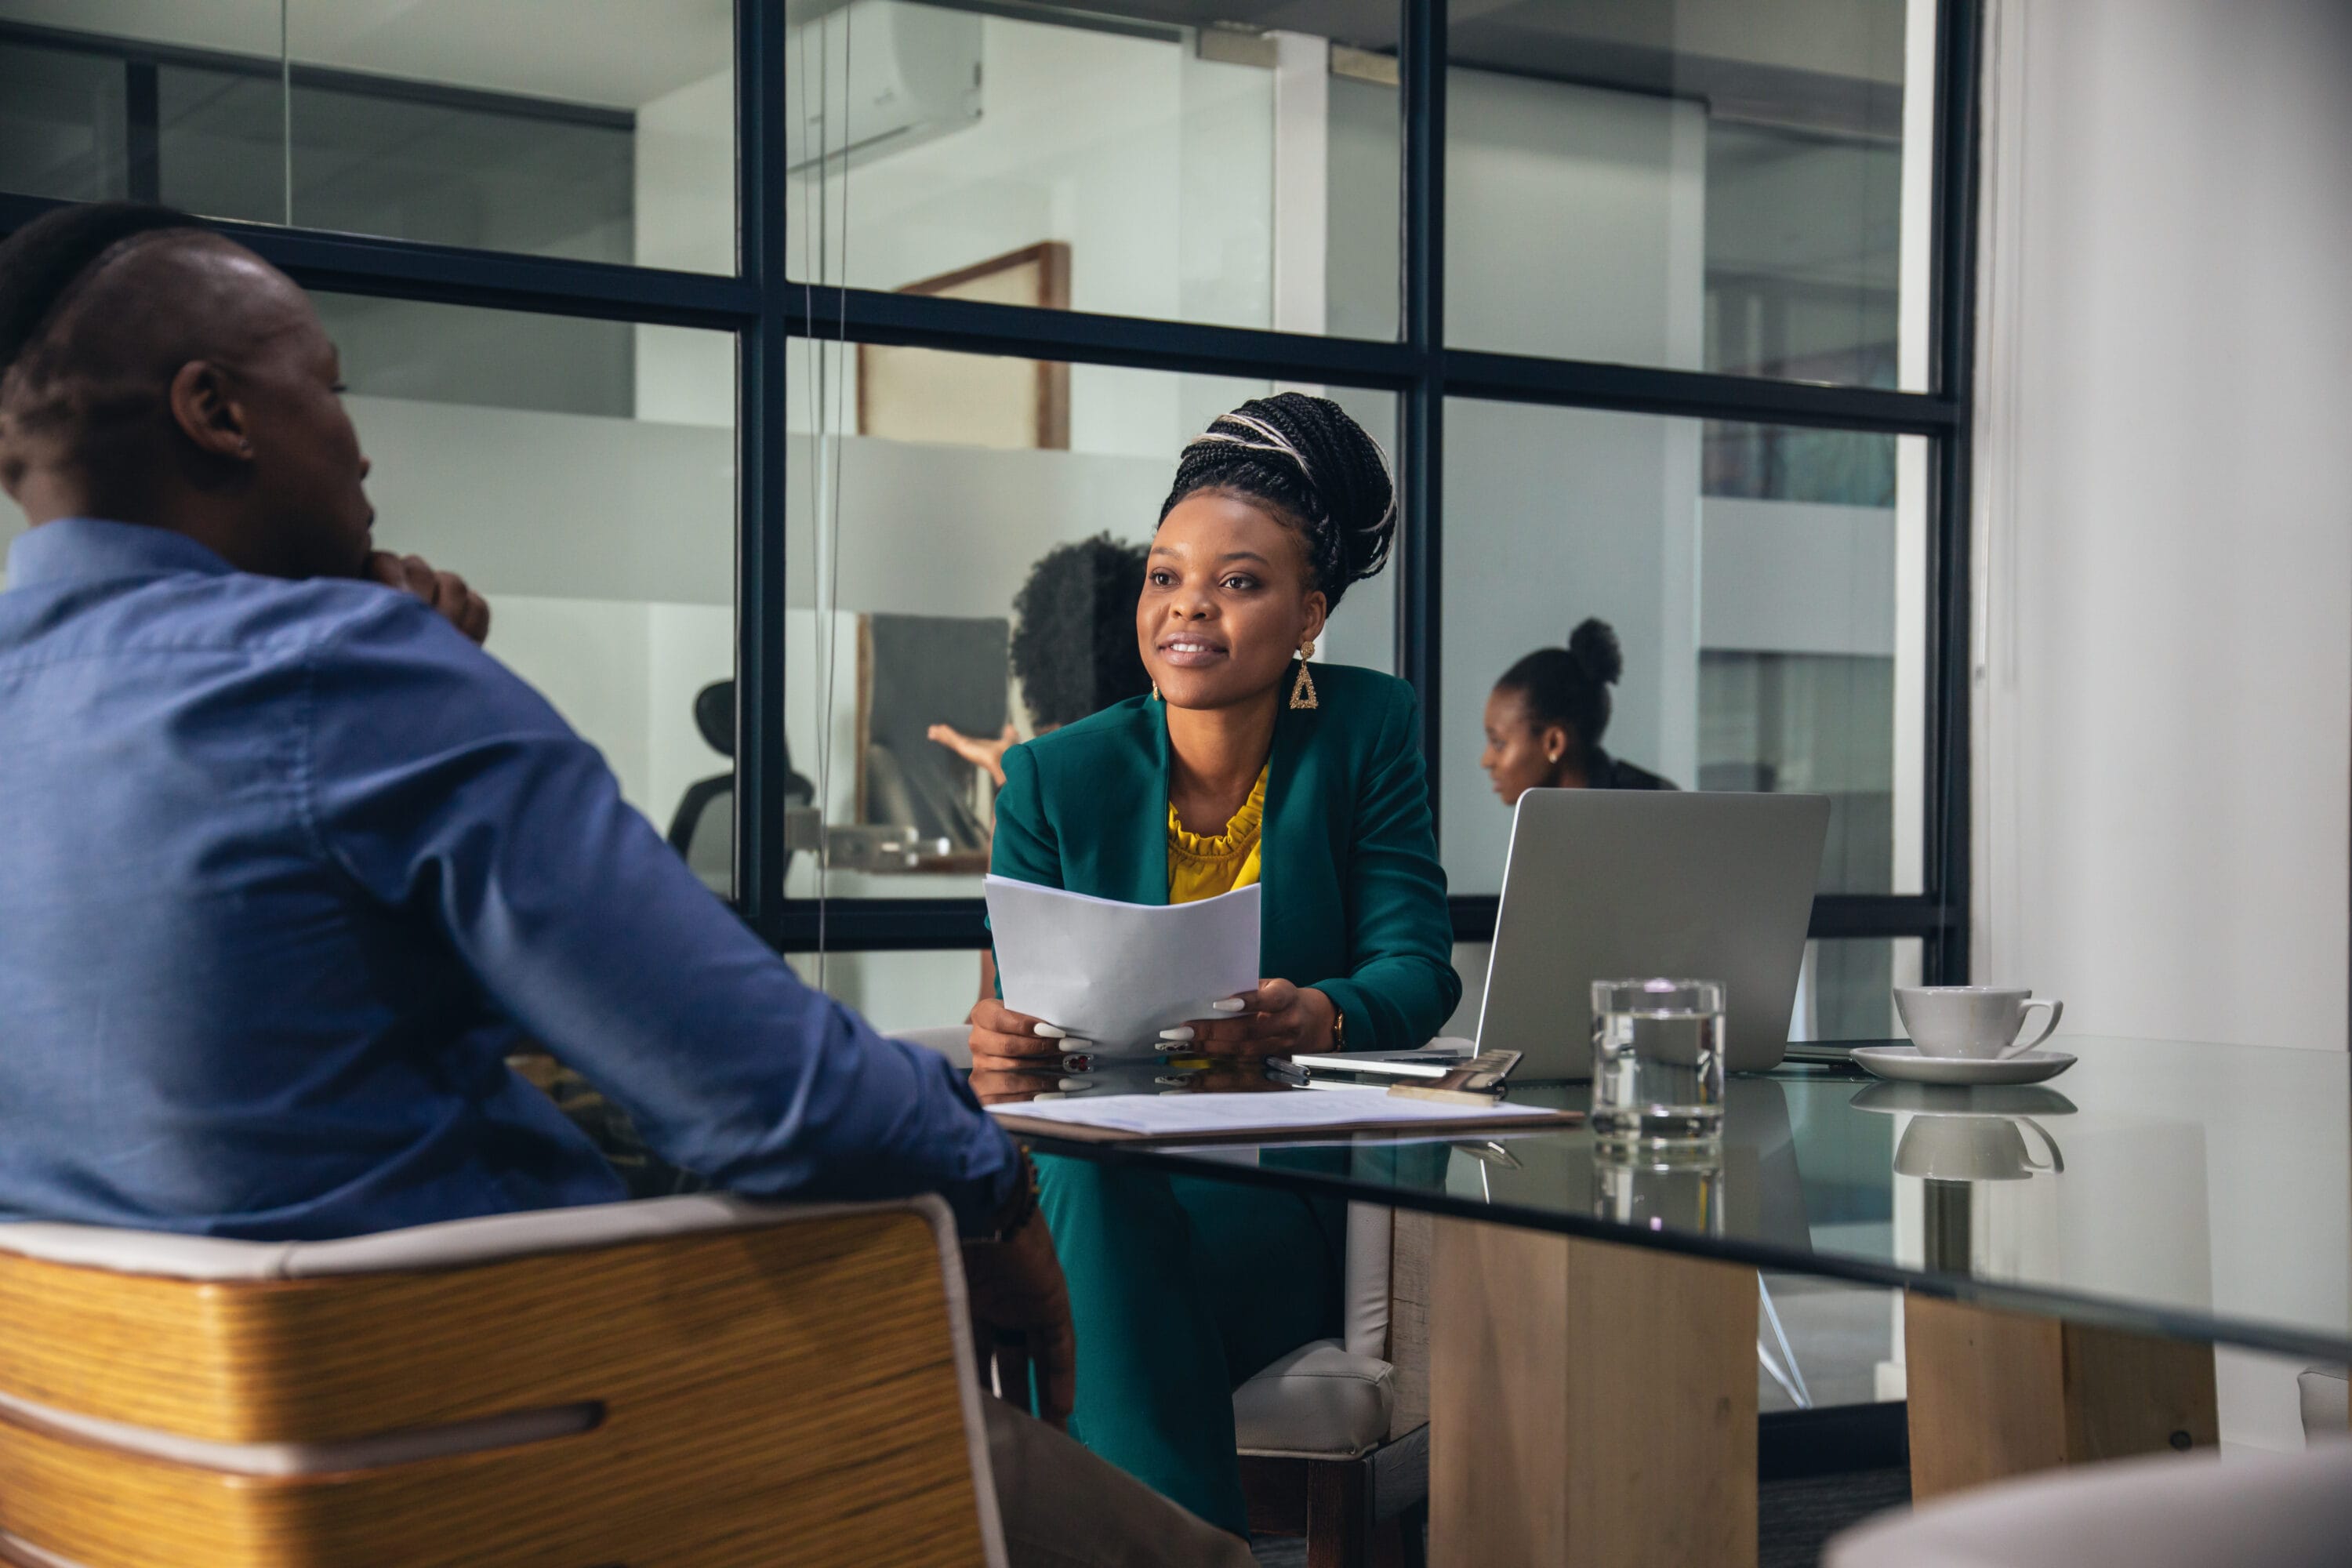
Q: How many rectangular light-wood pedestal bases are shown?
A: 2